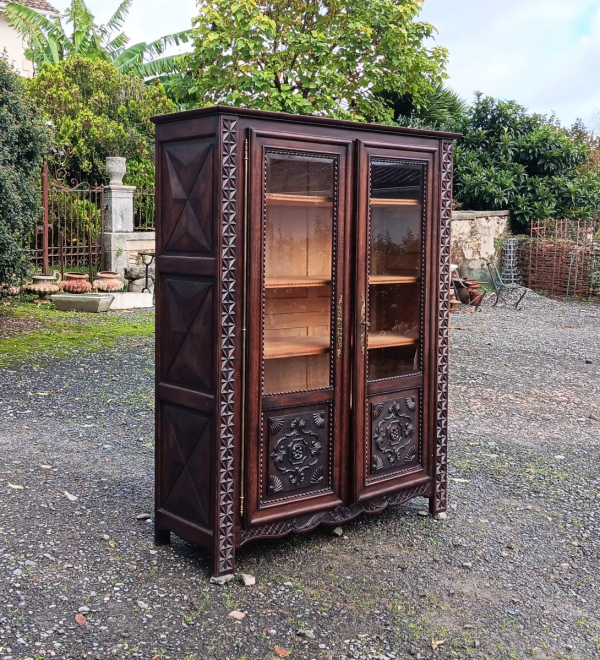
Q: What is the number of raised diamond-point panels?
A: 3